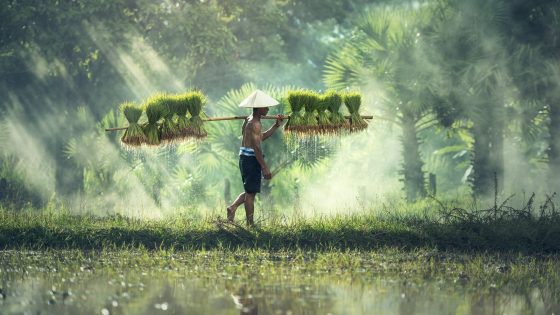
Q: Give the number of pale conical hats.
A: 1